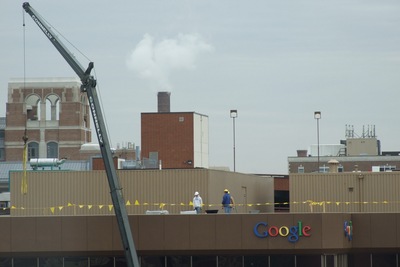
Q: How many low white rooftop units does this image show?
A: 2